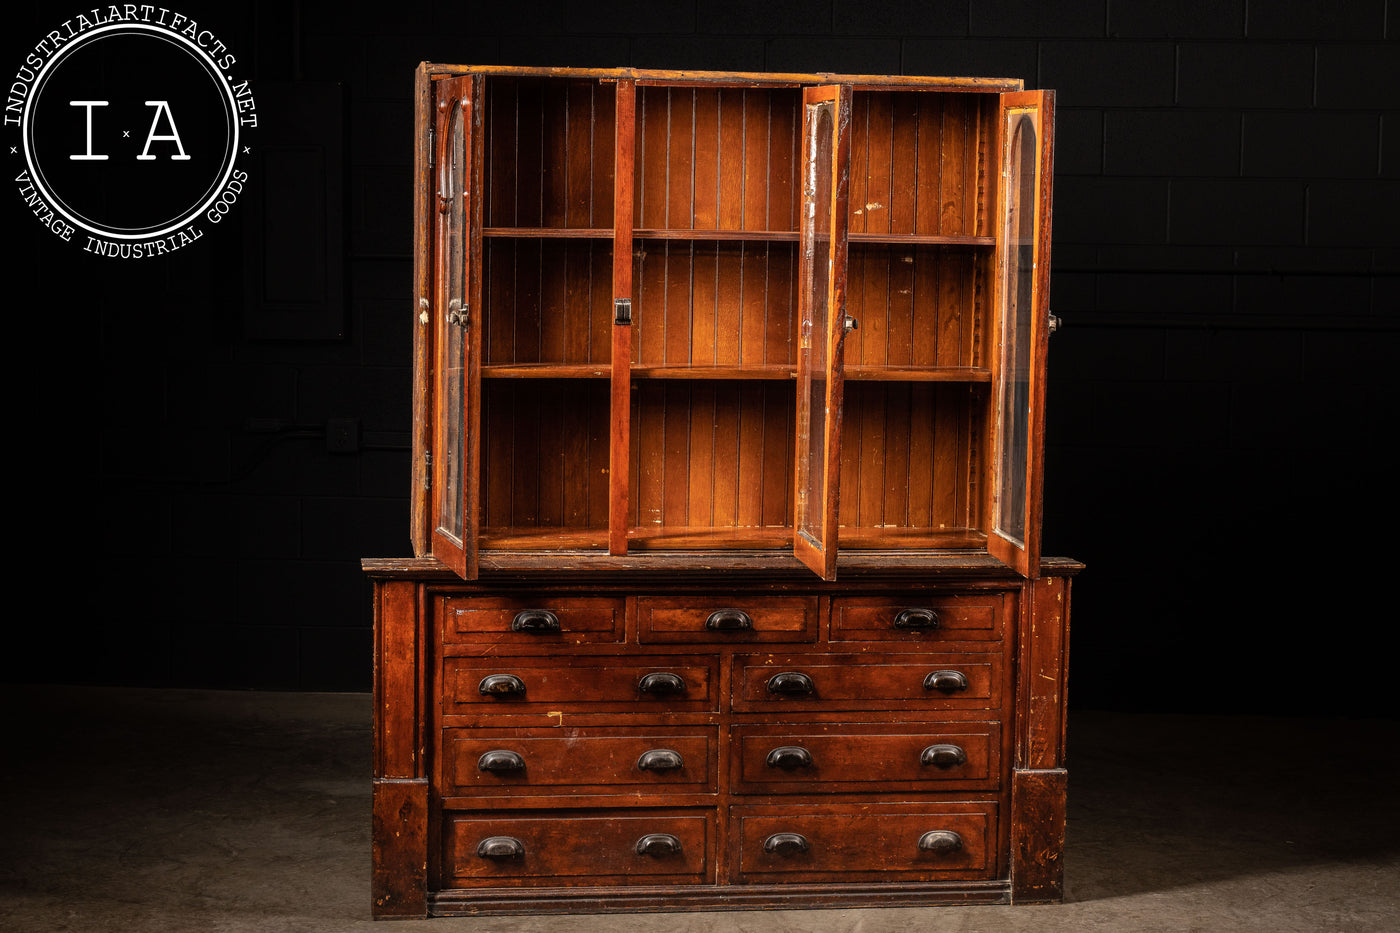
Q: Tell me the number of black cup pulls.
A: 15